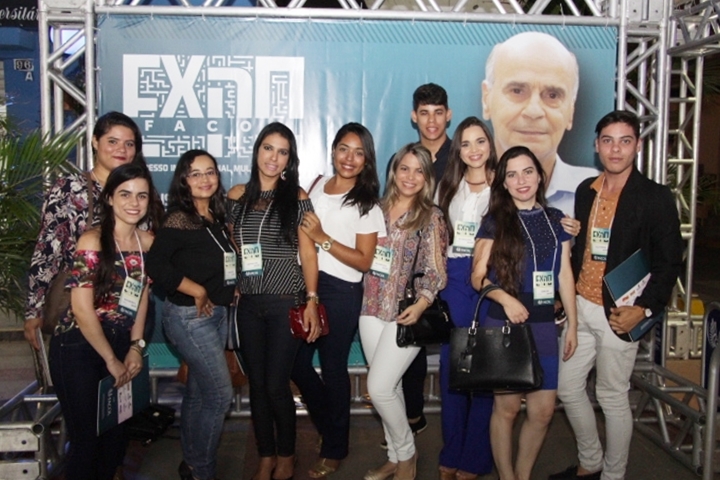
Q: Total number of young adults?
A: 10